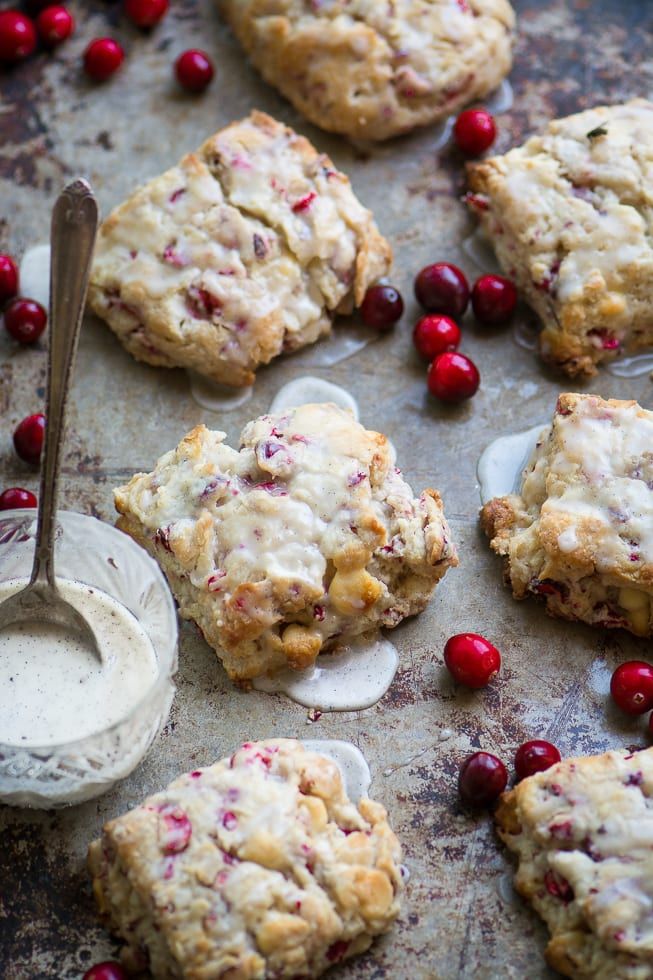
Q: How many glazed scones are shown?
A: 7